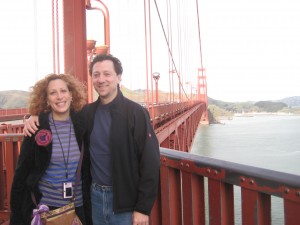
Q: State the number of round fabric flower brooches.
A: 1